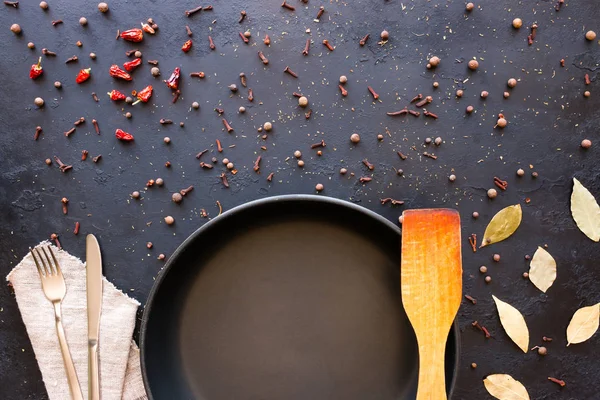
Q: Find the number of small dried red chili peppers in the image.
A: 11